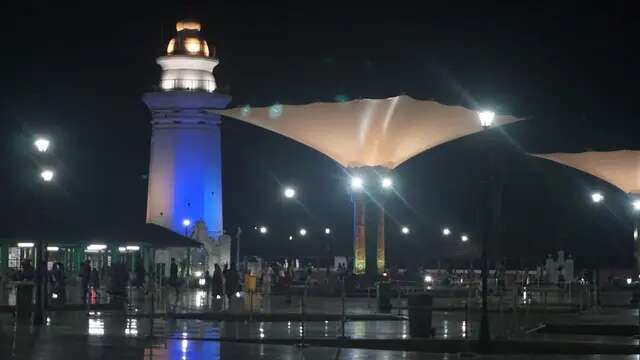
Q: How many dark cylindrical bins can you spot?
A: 3